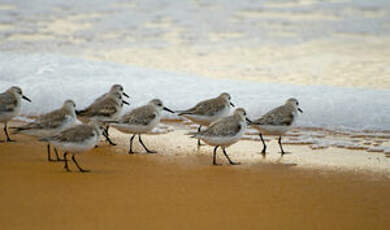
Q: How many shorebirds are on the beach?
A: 9